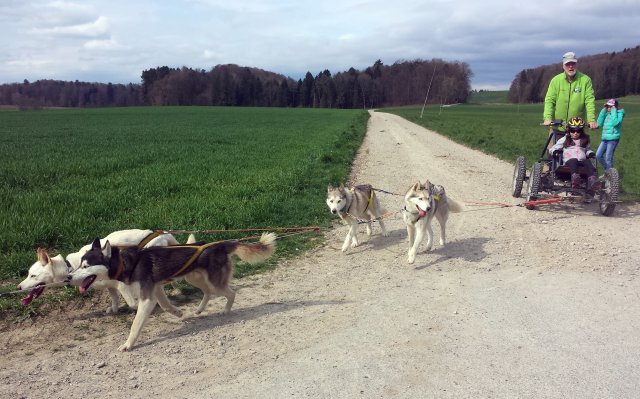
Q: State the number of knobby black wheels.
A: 3